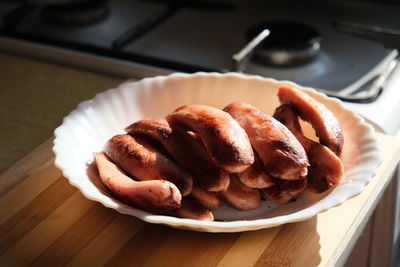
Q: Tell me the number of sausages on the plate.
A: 12